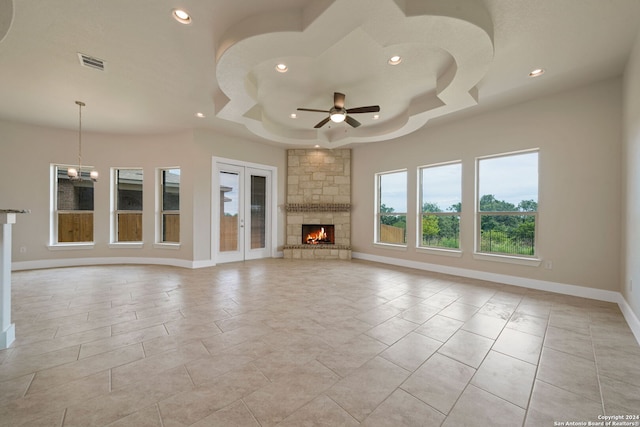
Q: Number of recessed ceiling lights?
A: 8